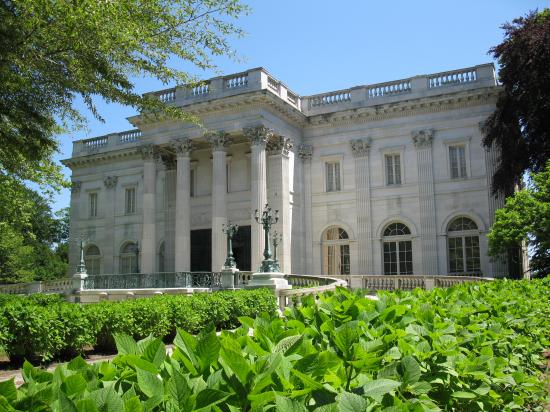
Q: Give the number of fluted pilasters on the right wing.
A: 4